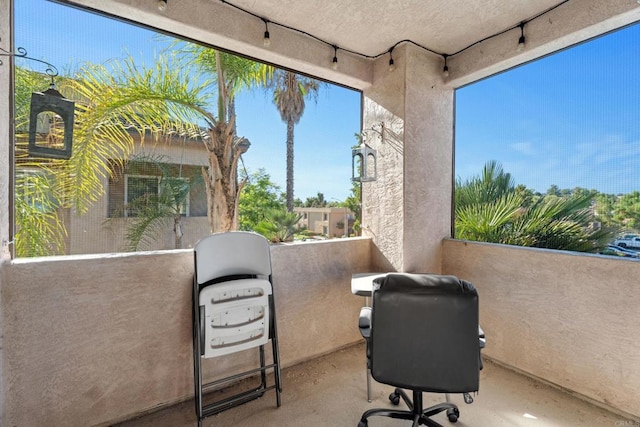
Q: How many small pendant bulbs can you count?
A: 6